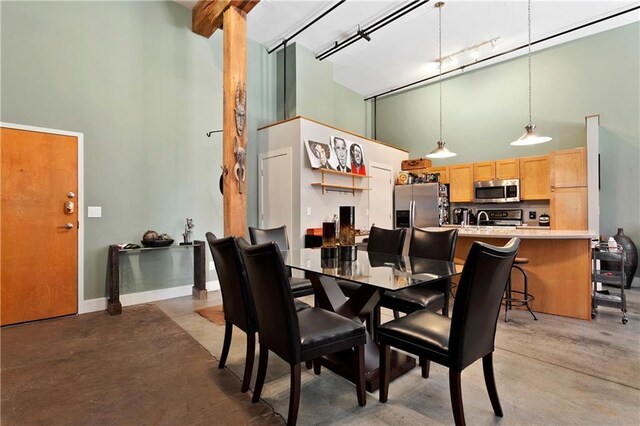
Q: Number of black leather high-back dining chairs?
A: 6